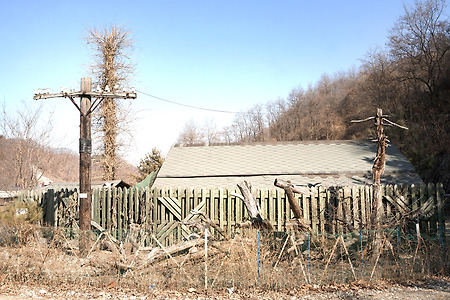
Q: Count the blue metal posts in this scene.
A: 5